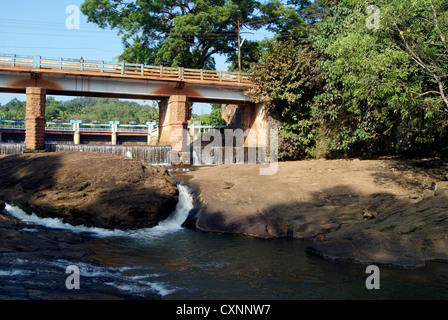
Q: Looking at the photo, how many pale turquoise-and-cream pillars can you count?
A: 3